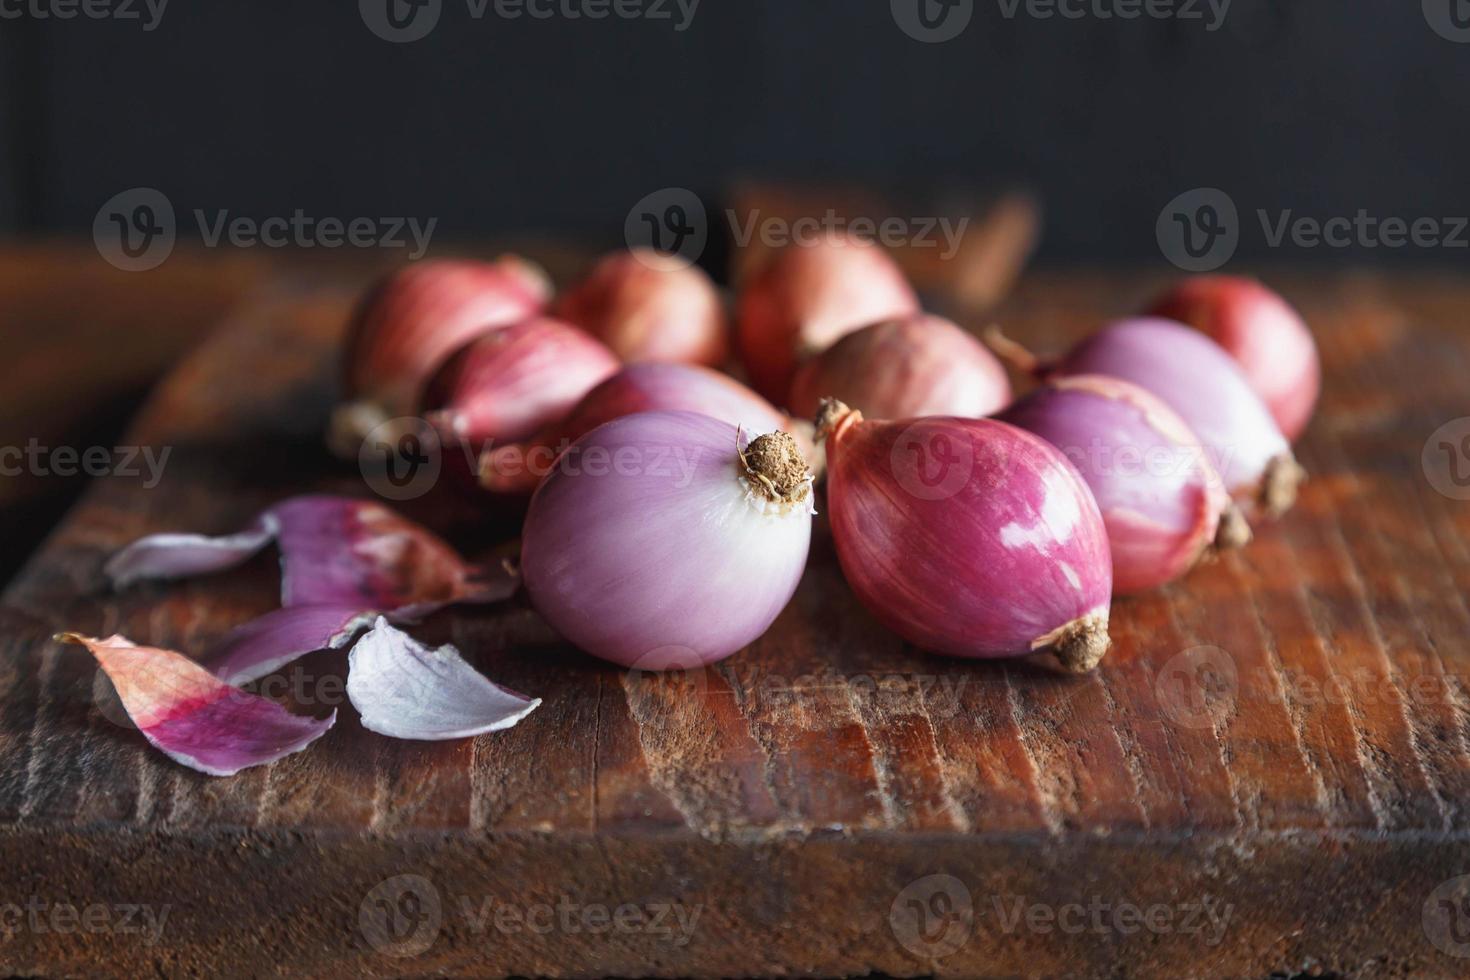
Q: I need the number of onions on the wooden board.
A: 11